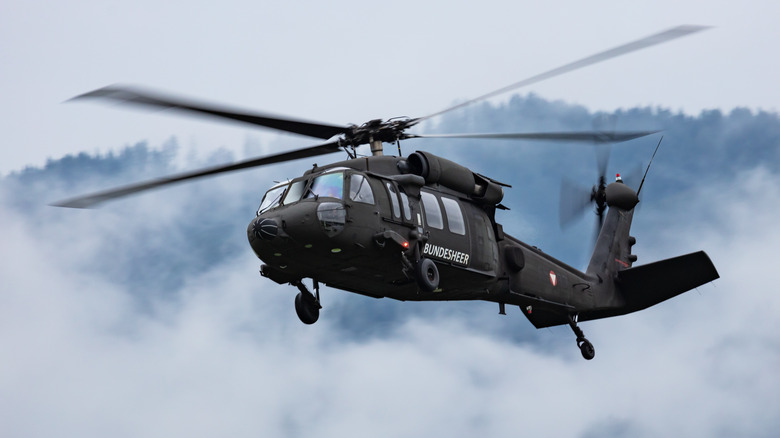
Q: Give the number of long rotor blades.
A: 4